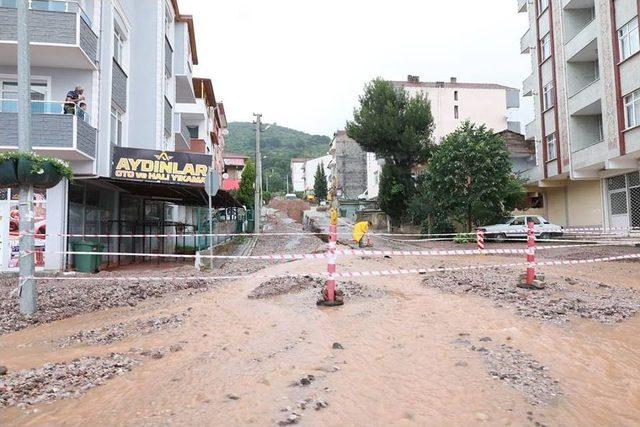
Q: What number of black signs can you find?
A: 1